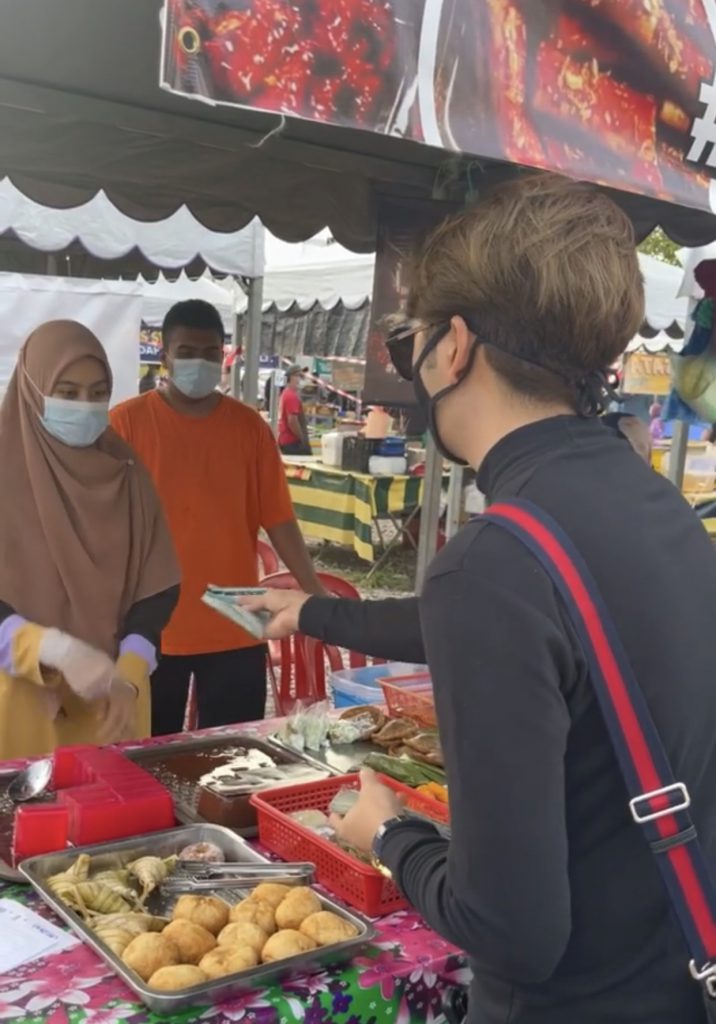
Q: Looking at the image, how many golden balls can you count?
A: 11